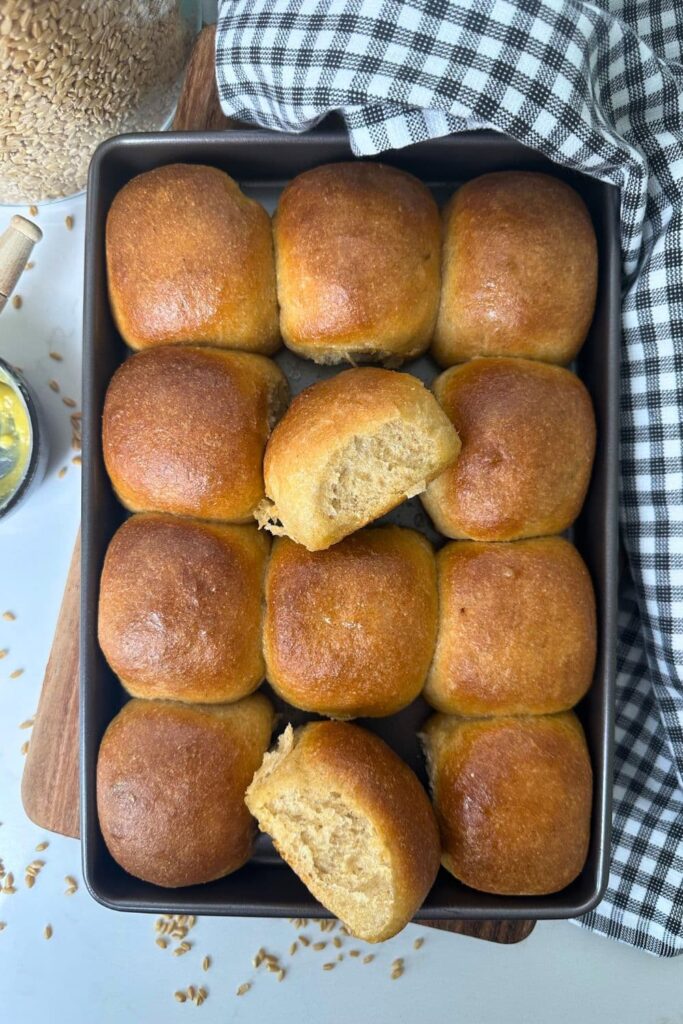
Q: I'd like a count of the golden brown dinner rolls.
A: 12